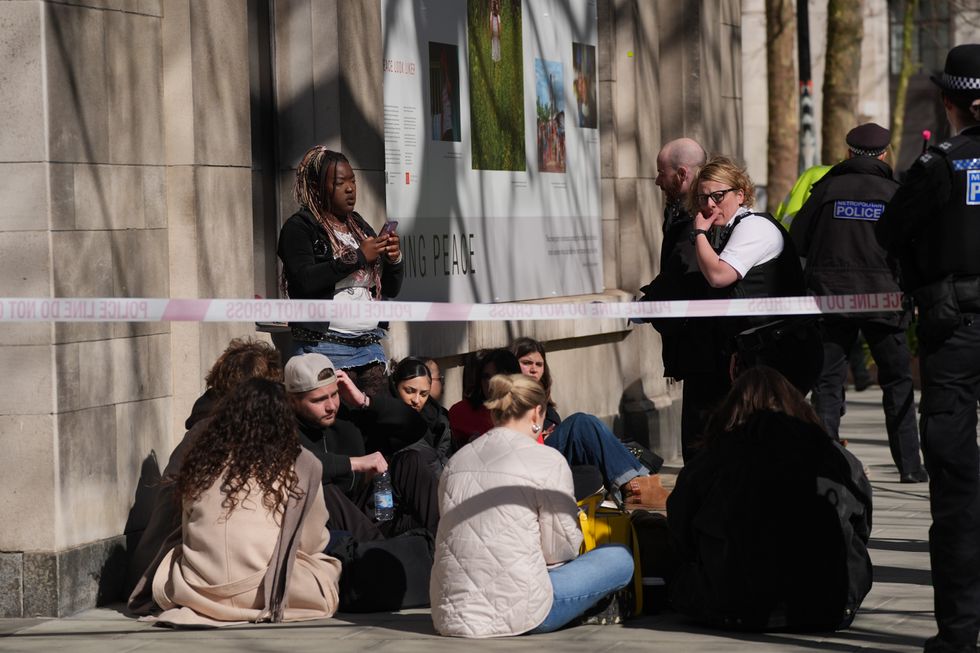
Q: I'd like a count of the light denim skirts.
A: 1